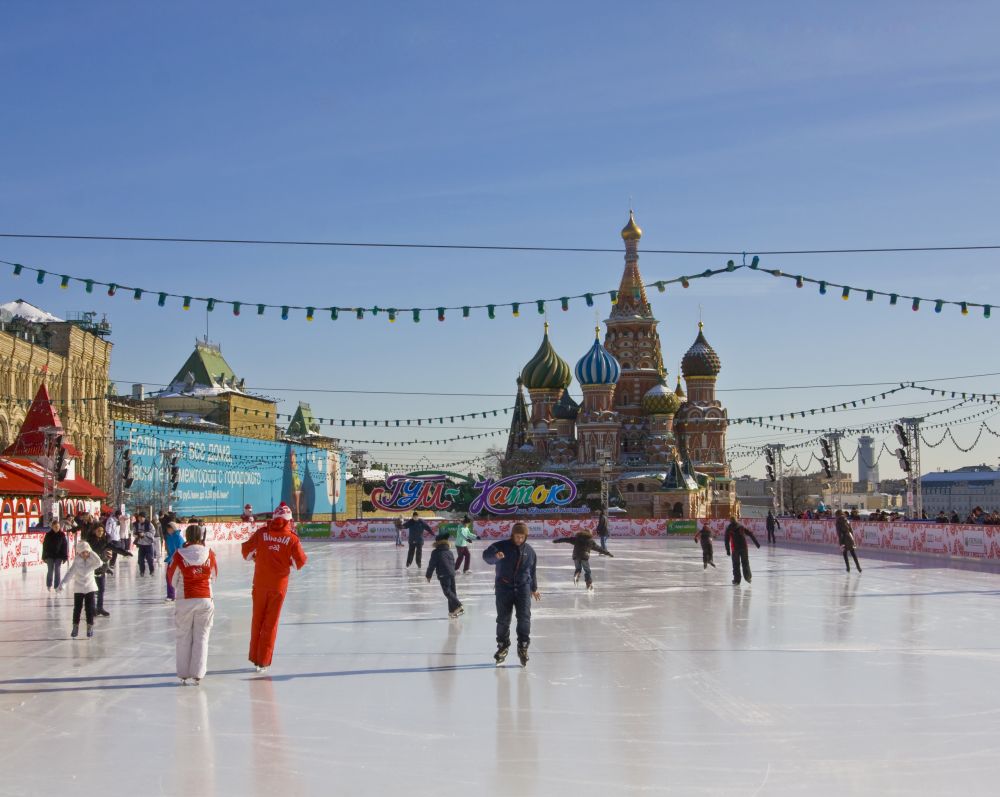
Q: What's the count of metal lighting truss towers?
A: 8